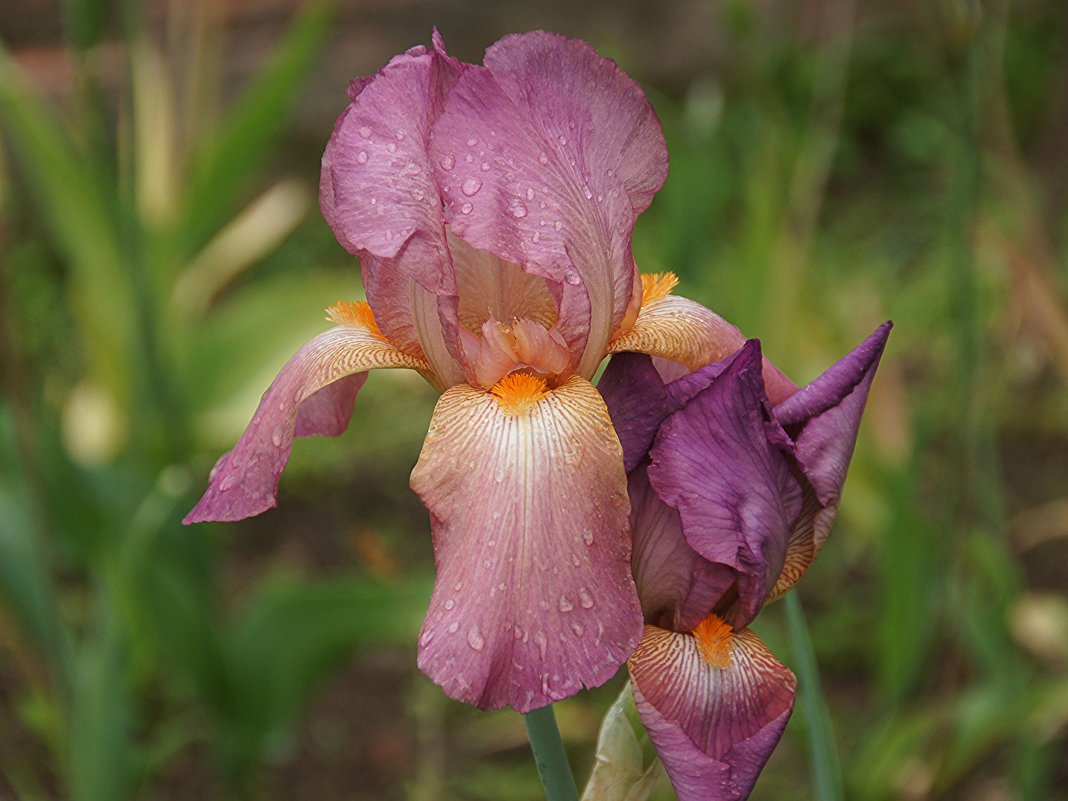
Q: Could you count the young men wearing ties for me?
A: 0